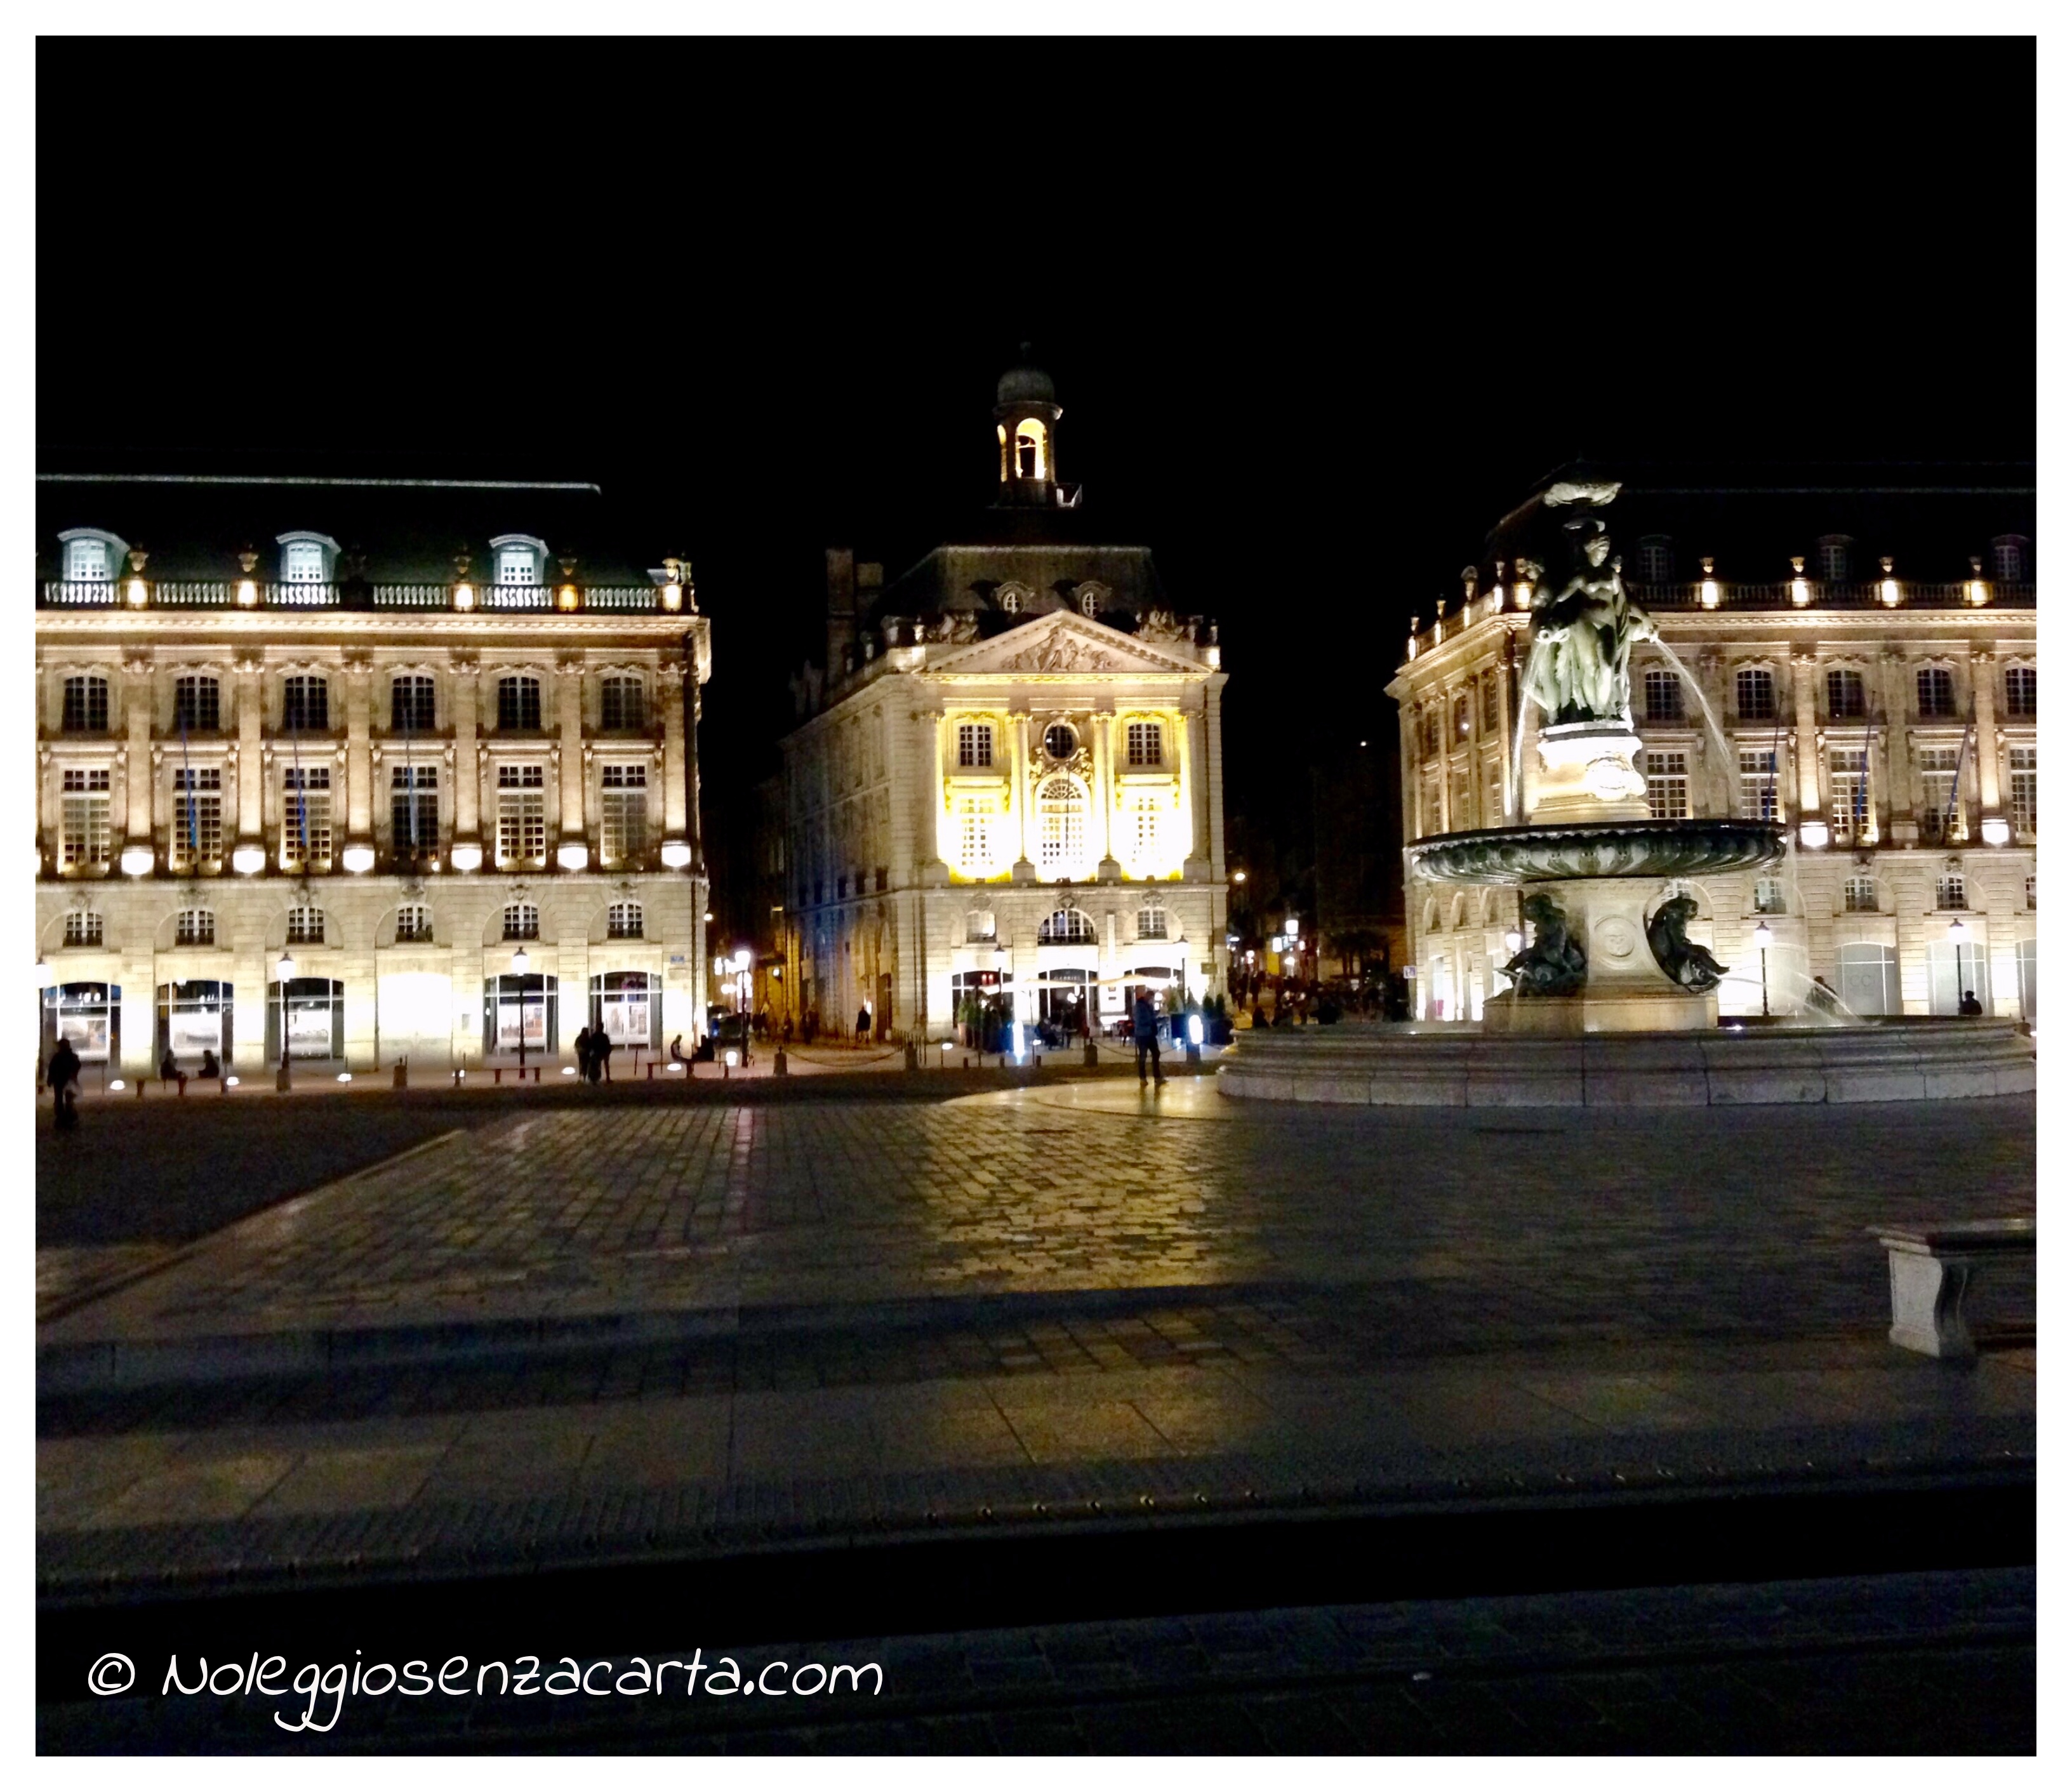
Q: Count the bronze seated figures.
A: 2